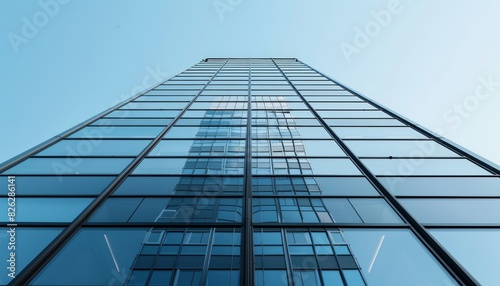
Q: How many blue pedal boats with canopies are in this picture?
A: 0